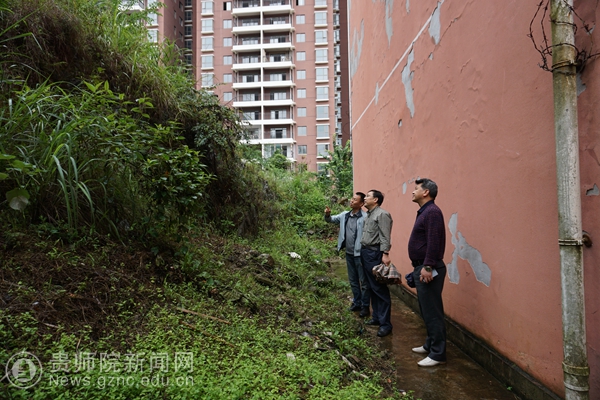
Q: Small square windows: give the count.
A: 15